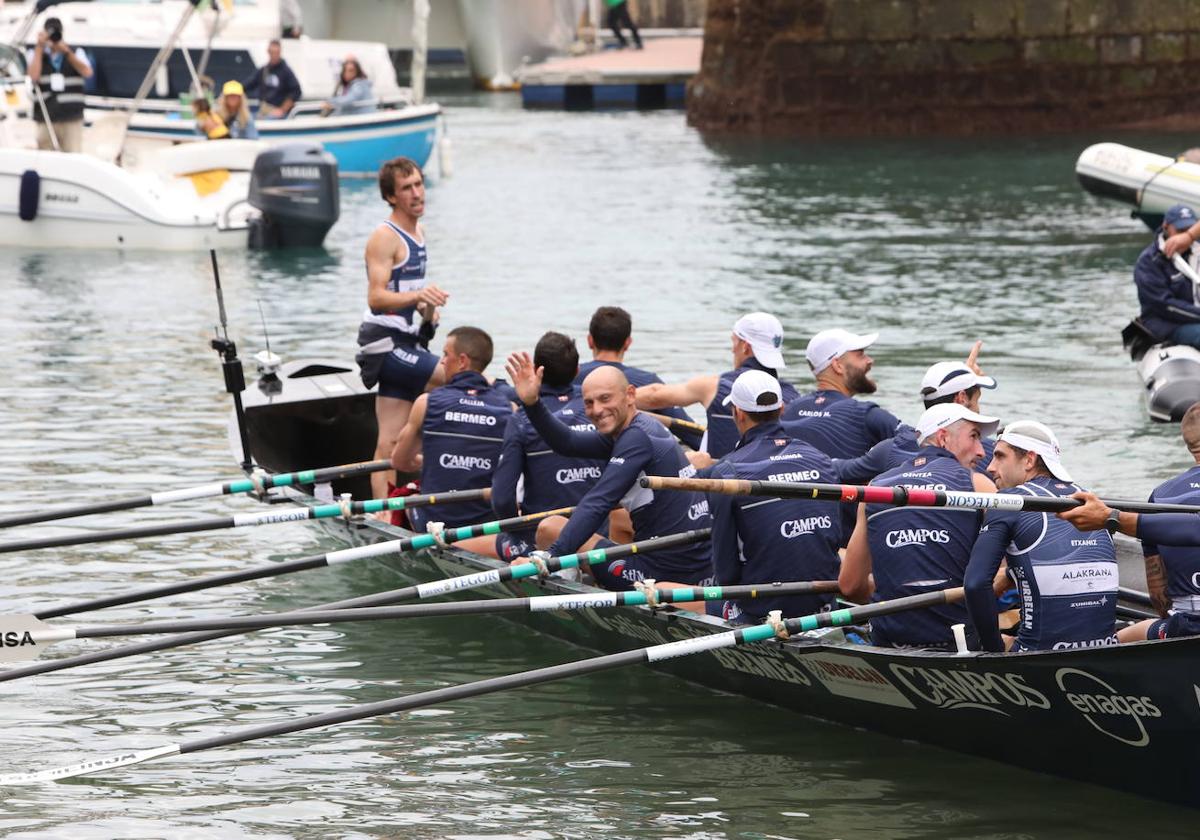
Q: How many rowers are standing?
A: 1